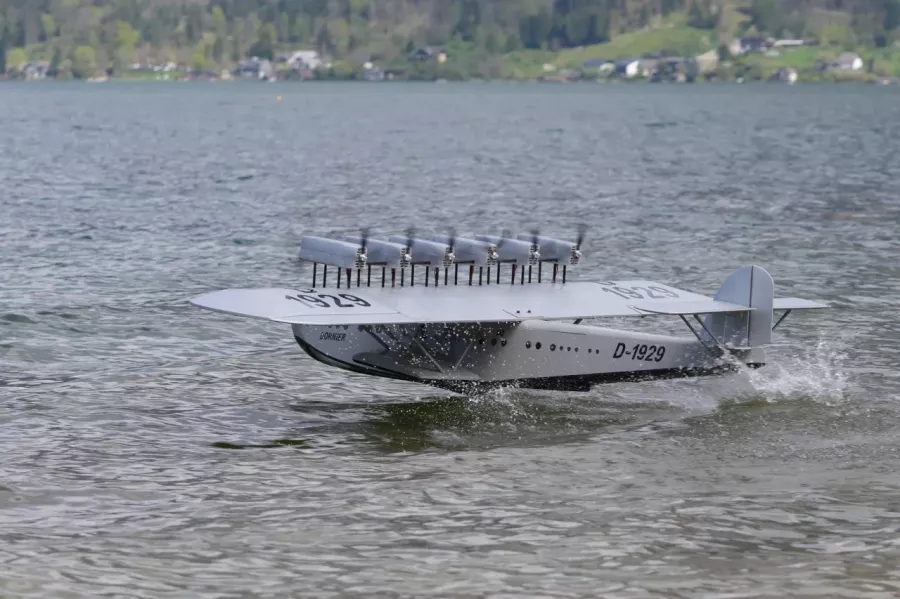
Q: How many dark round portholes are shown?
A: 11